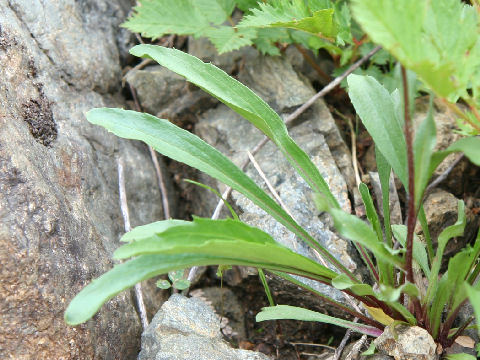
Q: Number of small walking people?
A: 0